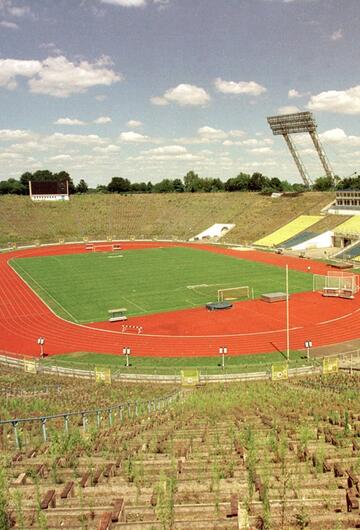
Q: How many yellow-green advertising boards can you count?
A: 5